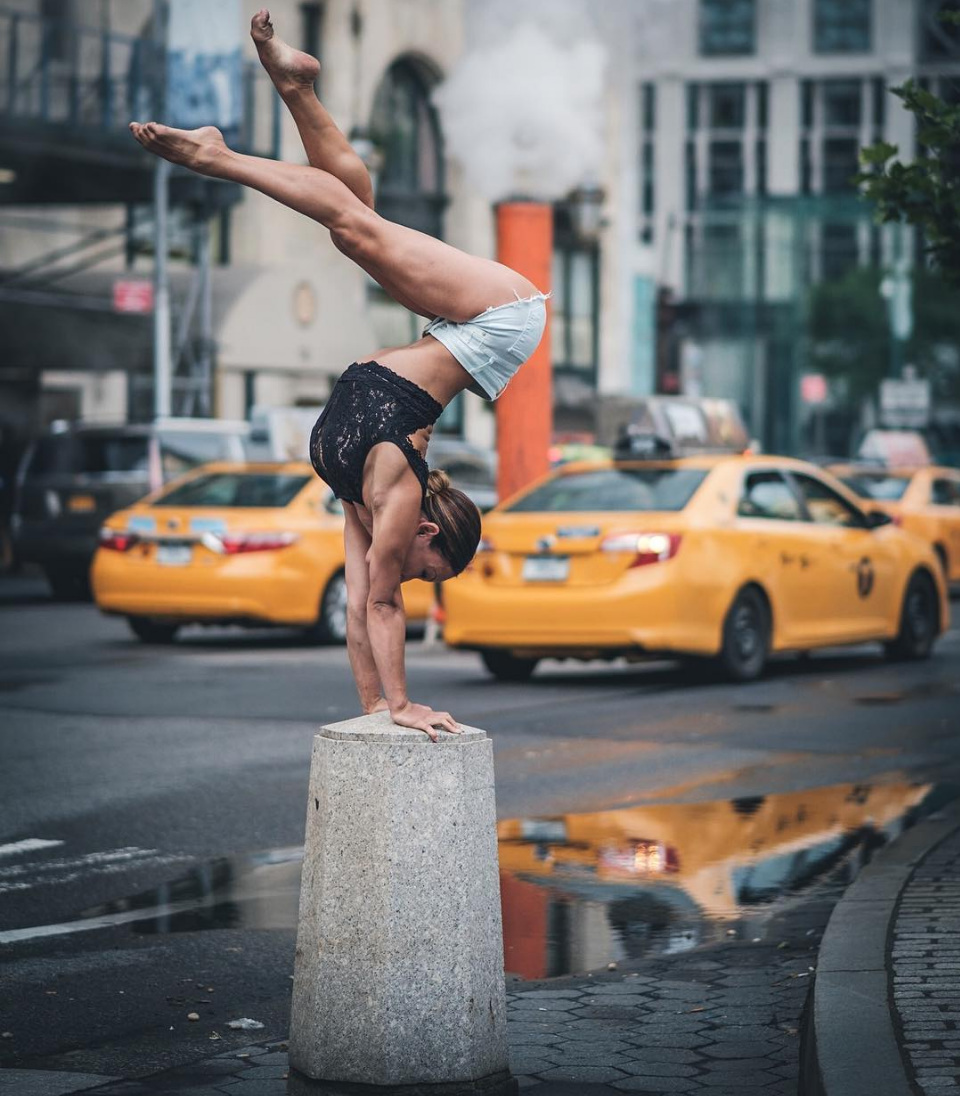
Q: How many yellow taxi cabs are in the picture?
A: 3